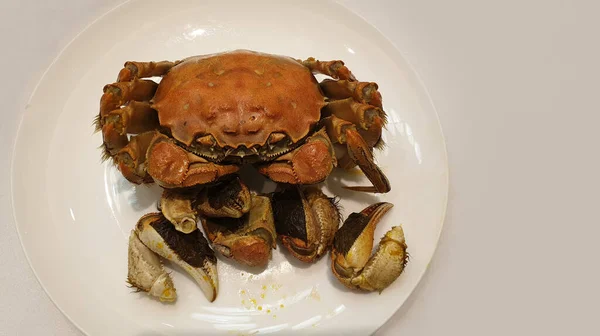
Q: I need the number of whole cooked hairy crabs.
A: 1